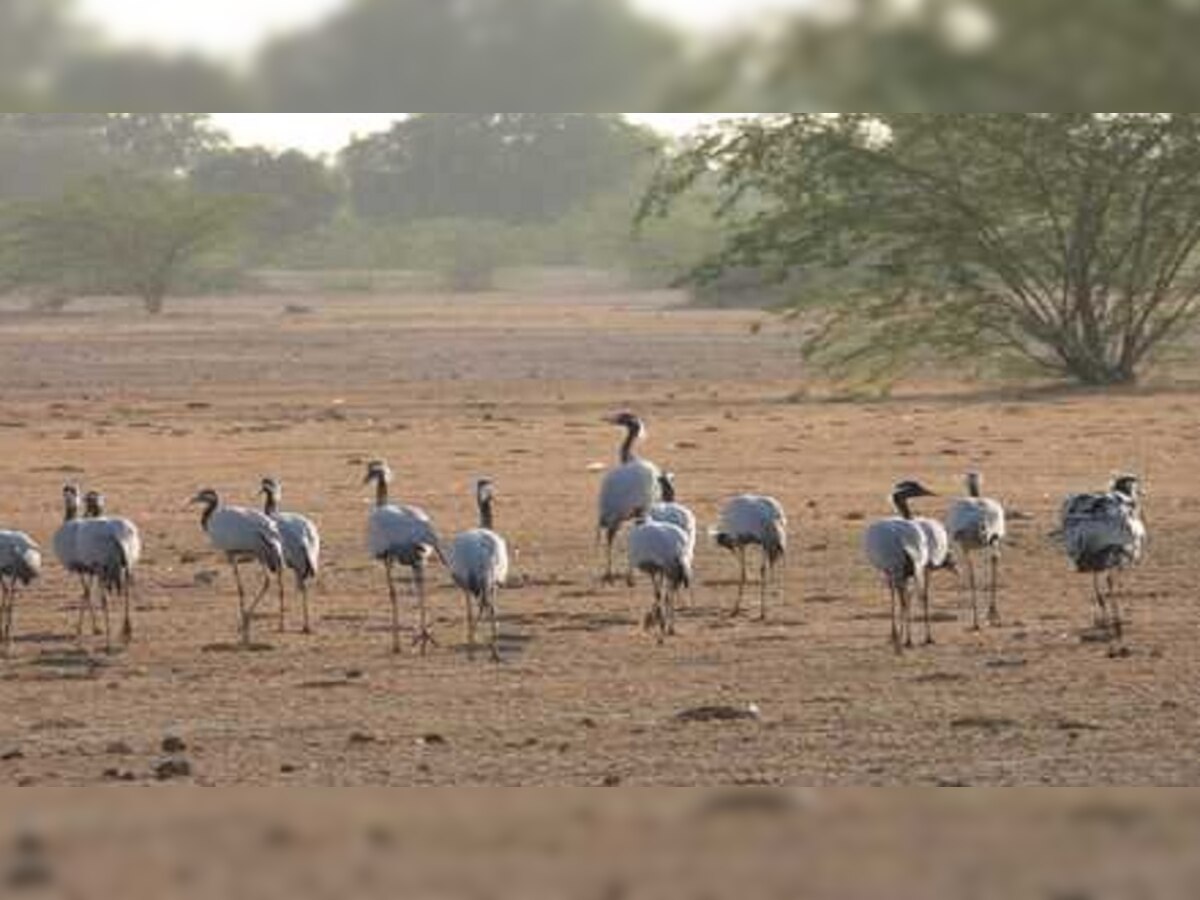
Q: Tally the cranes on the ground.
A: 15